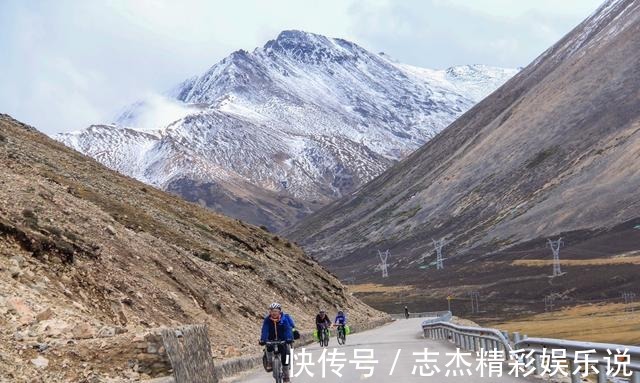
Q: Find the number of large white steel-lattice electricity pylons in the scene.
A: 3